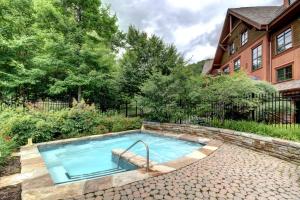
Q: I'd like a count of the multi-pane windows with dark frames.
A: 7